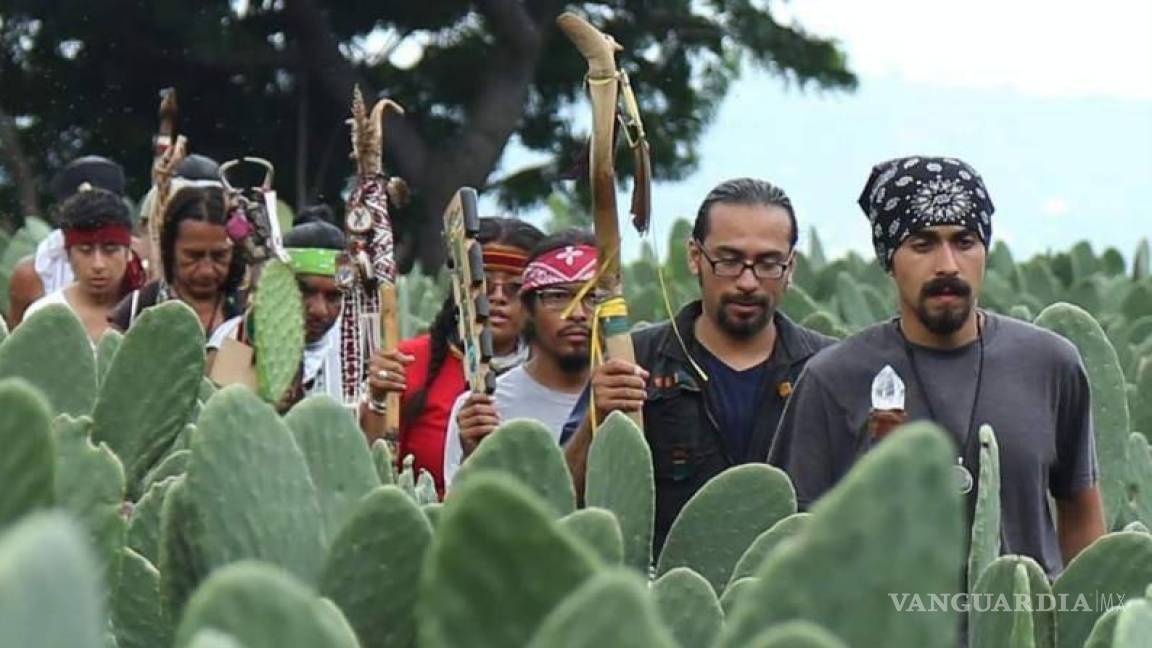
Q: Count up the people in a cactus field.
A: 9